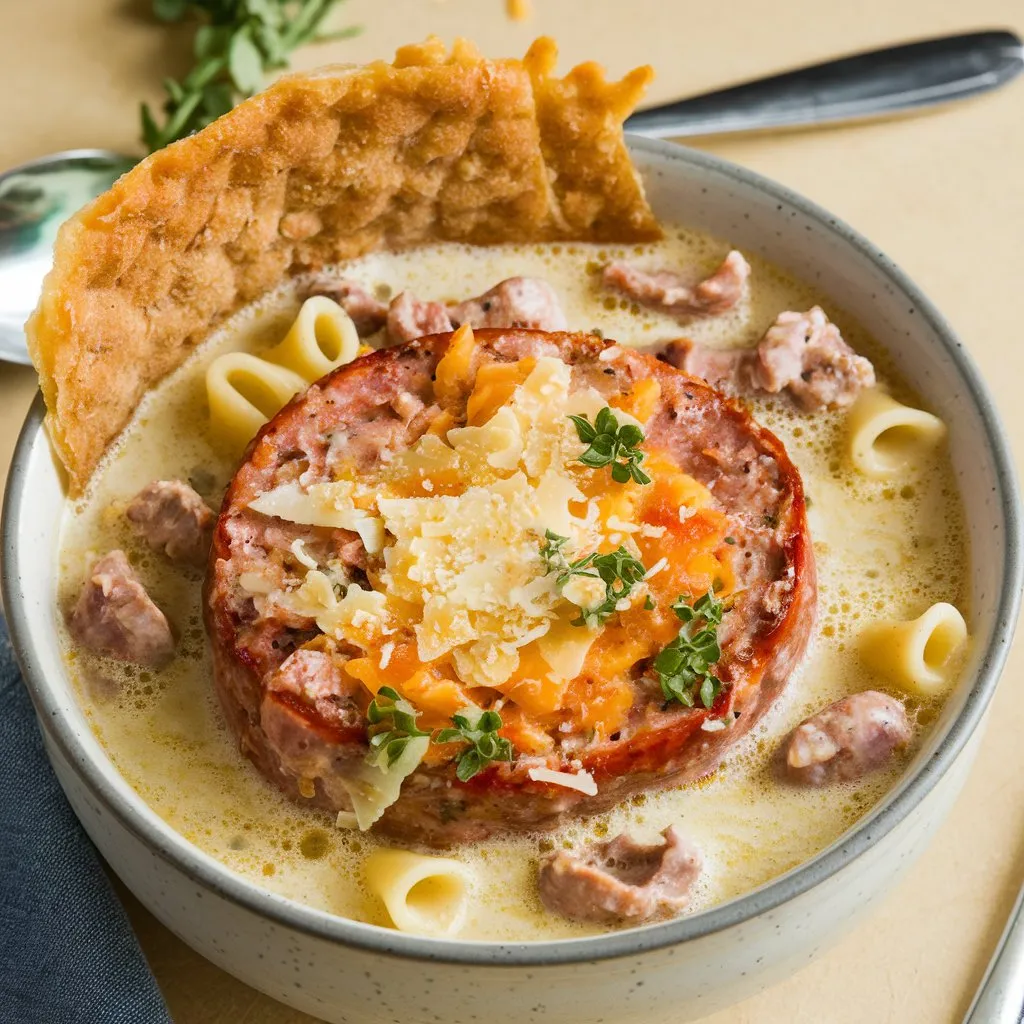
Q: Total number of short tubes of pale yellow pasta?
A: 5